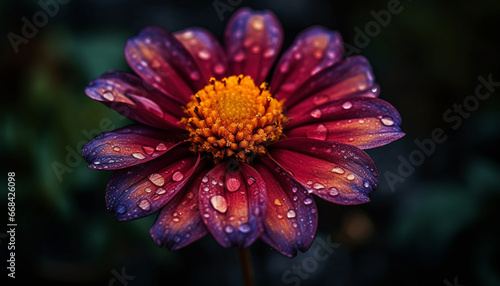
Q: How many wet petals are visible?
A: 13